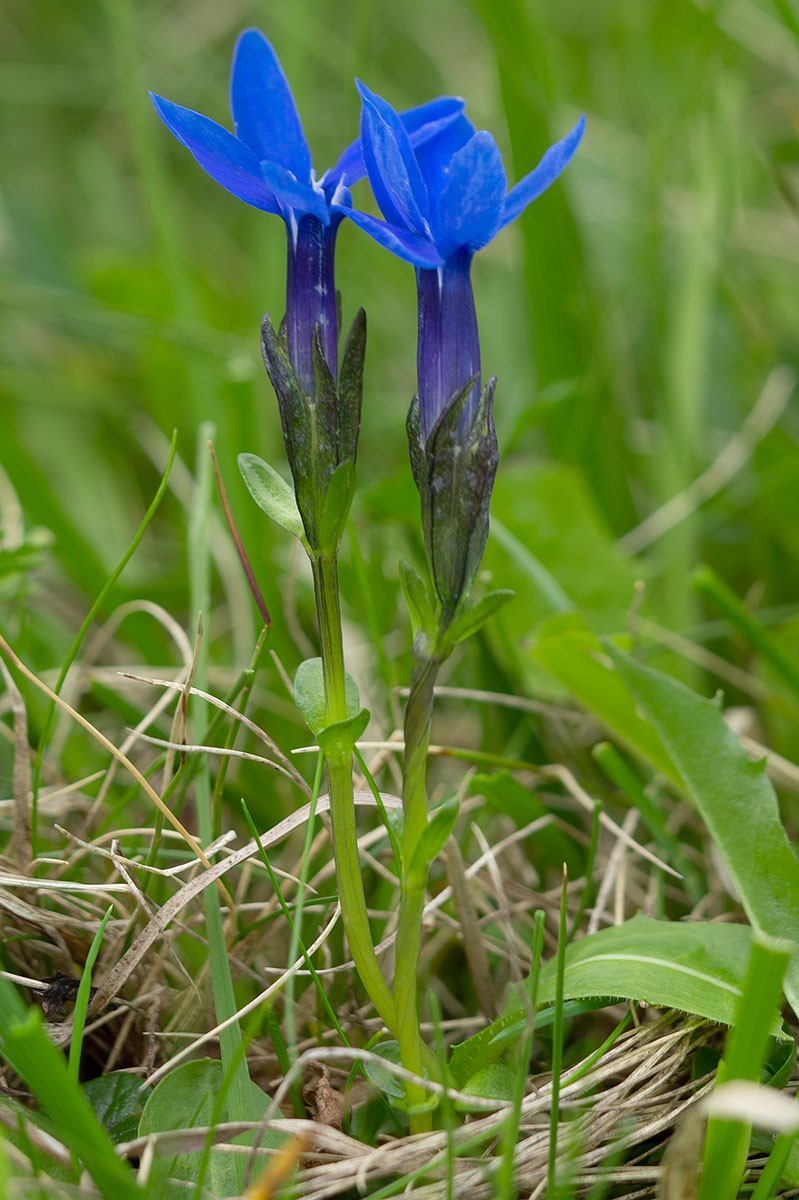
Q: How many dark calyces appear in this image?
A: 2